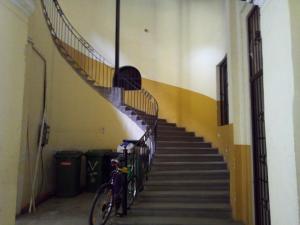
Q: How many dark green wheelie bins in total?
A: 2